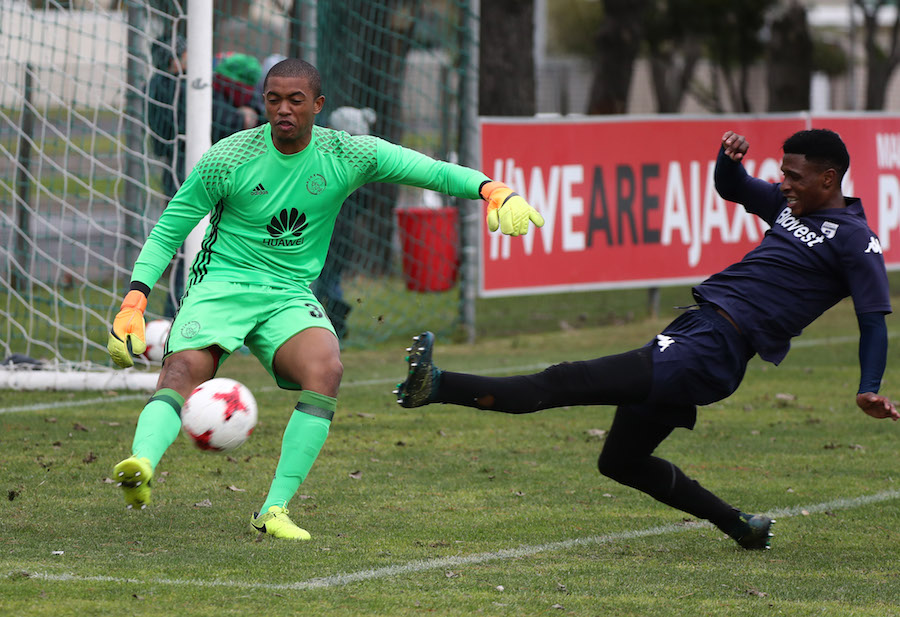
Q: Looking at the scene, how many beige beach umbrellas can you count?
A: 0